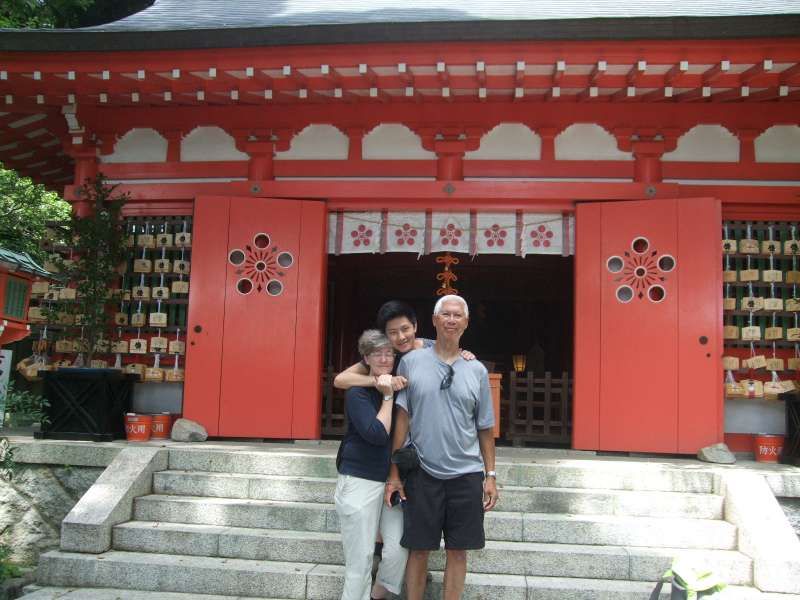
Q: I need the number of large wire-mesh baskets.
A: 0